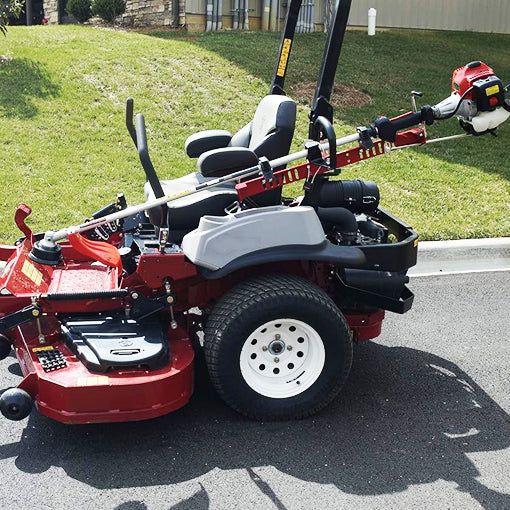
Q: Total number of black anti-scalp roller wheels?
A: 2